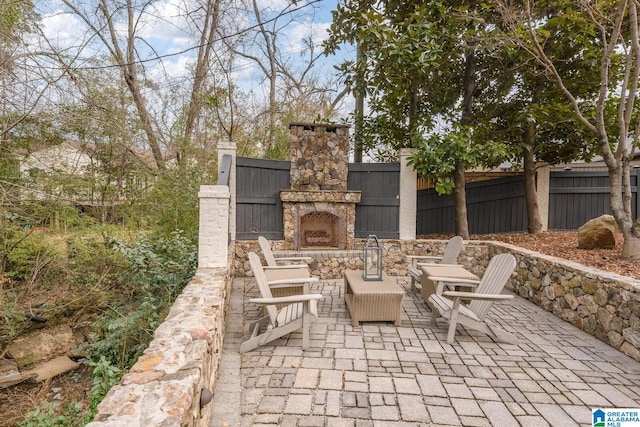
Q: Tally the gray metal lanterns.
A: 1